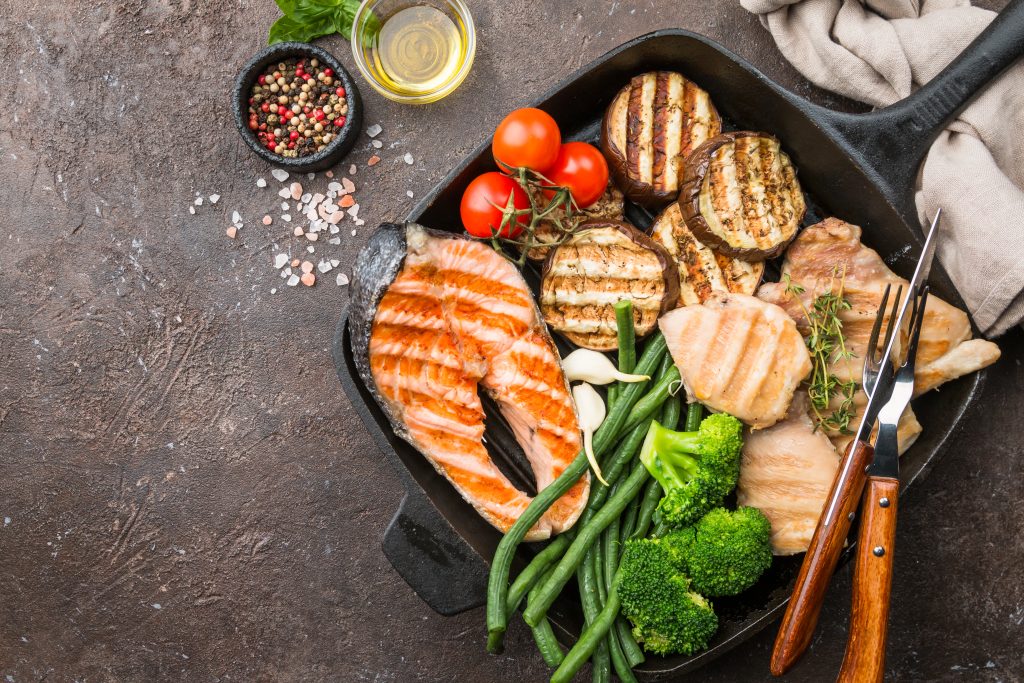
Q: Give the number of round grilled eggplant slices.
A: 5